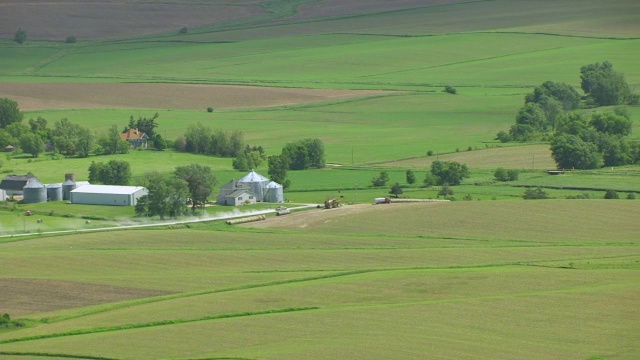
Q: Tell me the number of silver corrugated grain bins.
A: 5